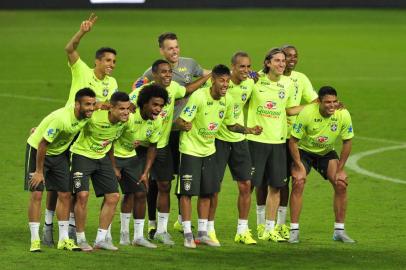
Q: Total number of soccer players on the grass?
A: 11